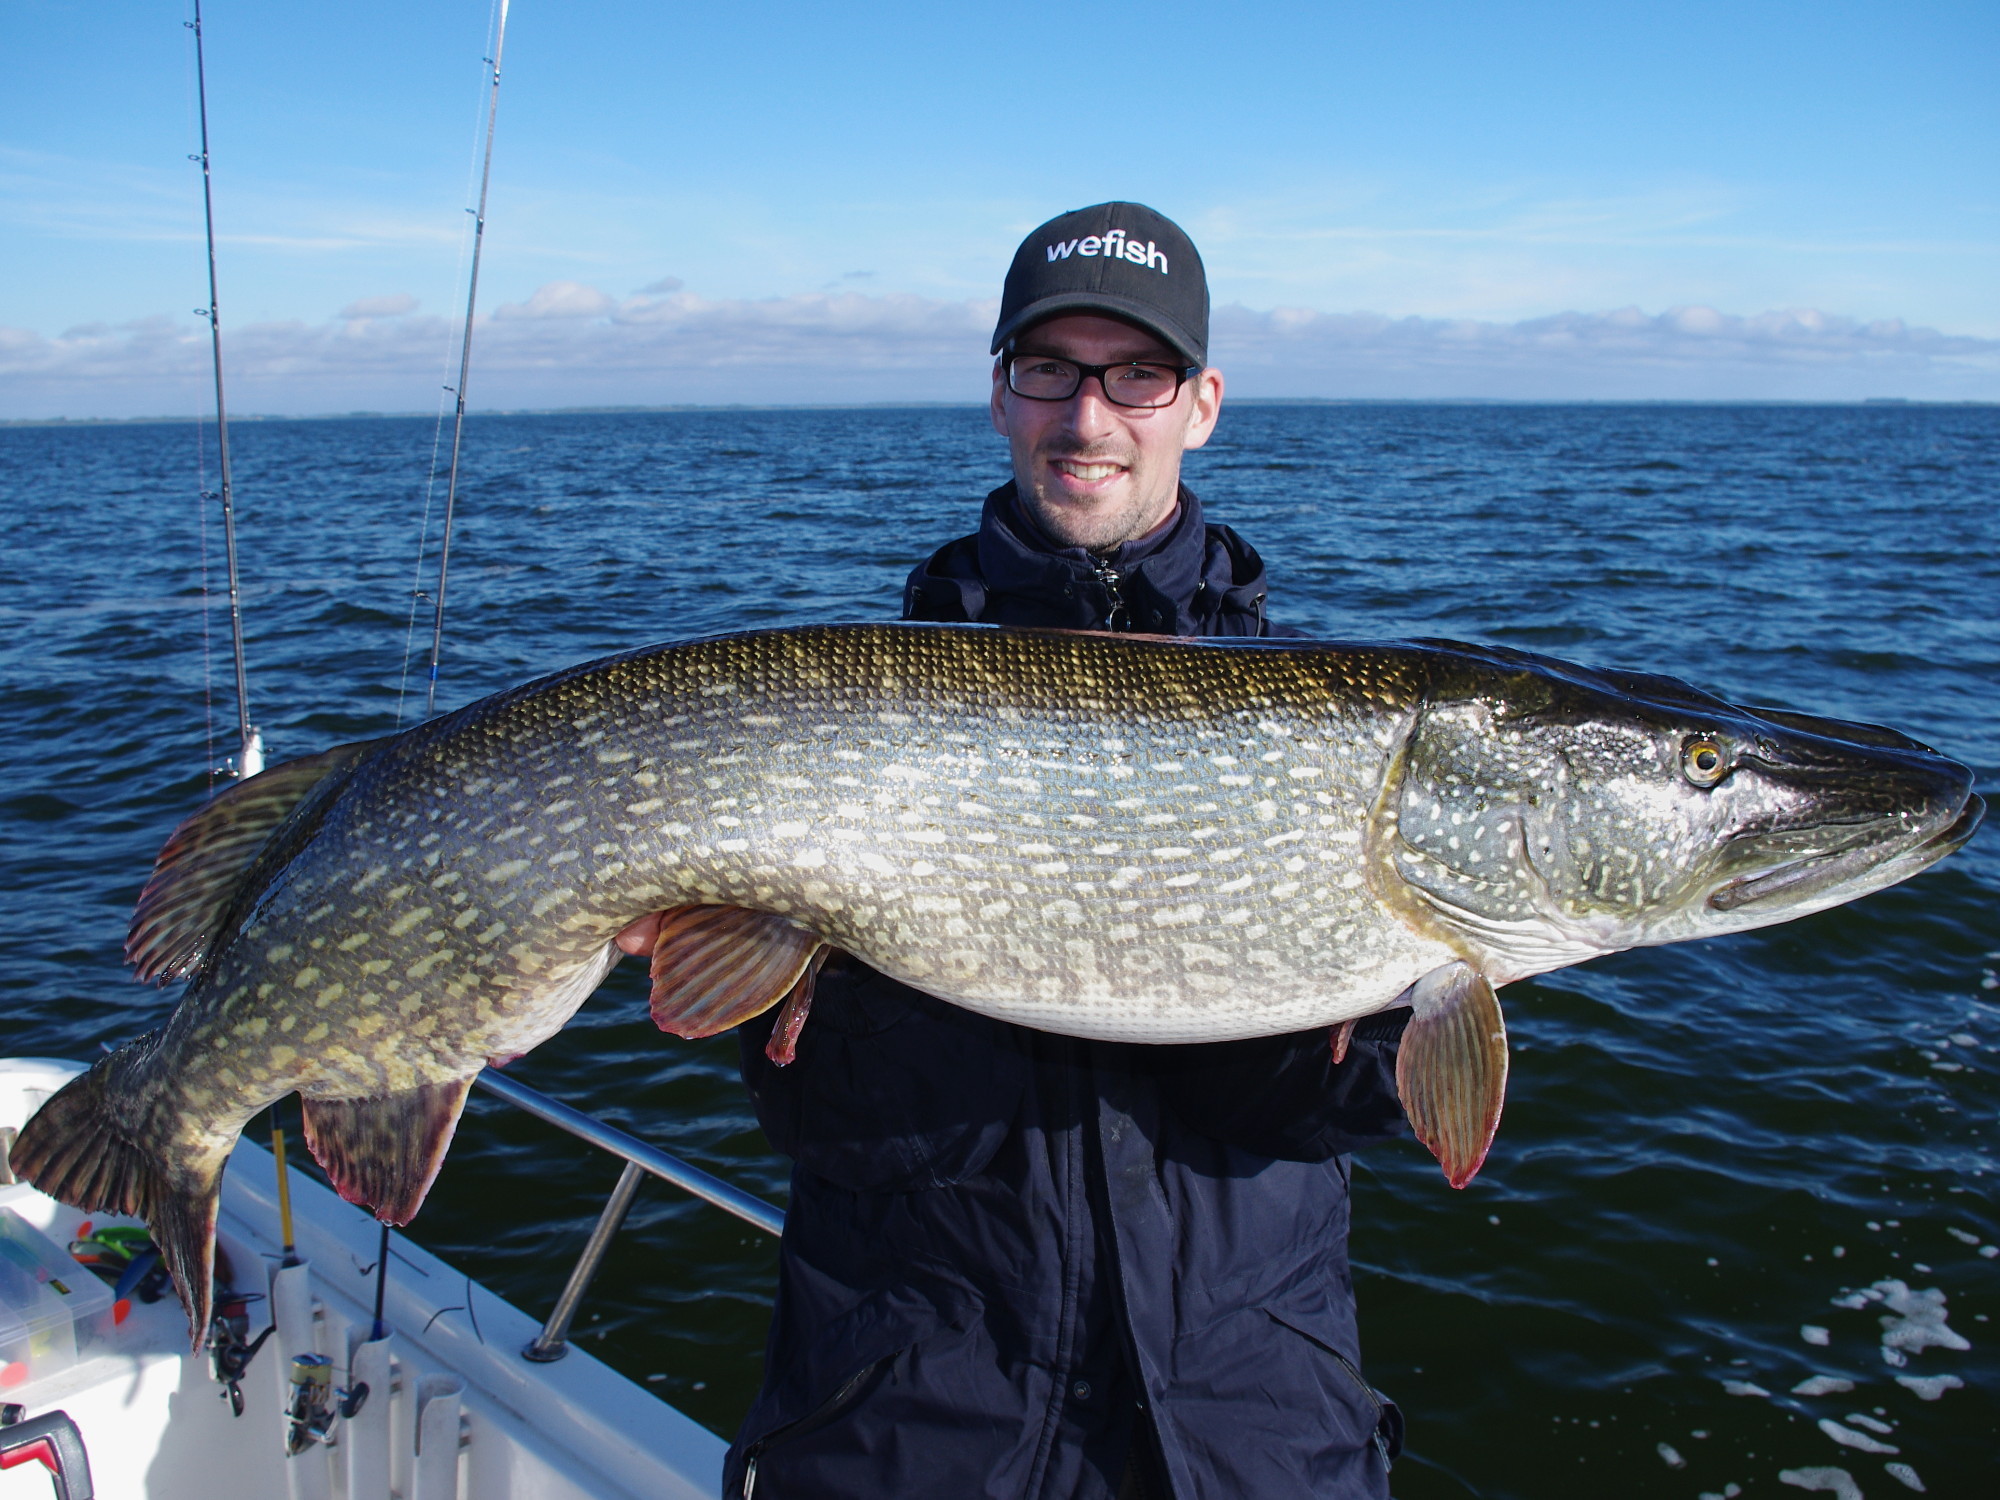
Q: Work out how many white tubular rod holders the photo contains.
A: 3